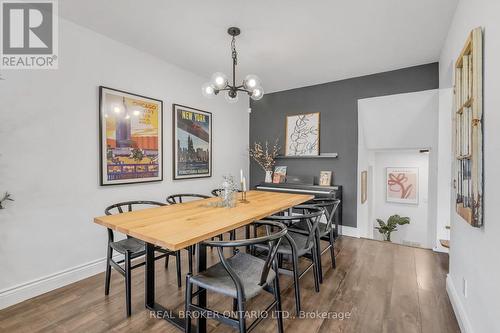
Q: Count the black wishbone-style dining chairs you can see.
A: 6